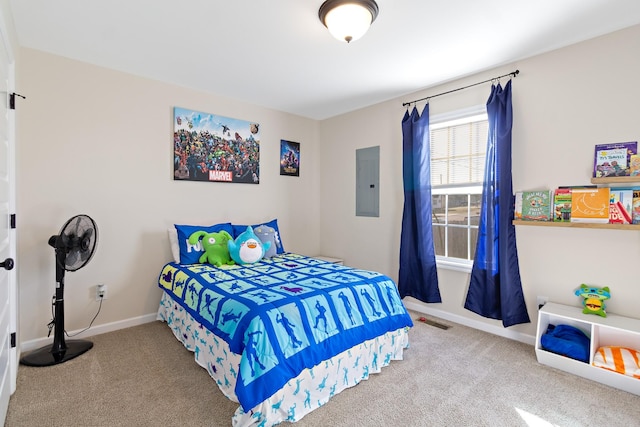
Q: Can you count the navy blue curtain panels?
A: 2